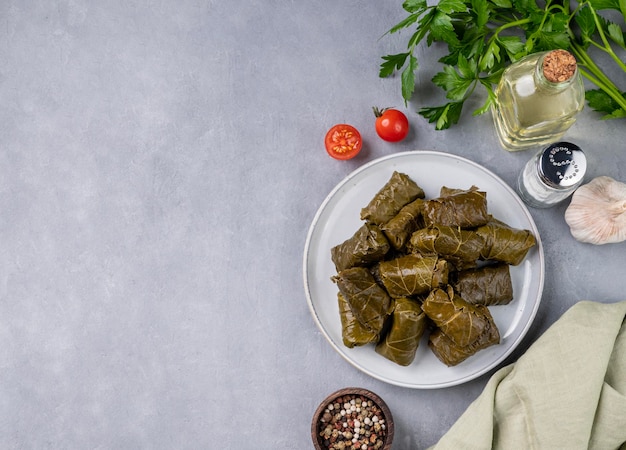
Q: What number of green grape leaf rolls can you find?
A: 14